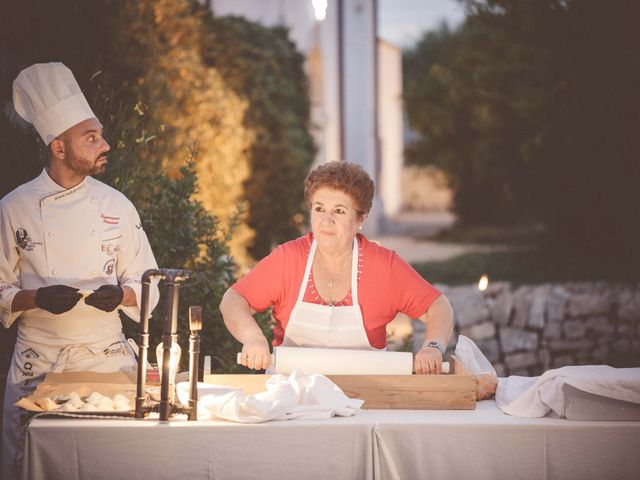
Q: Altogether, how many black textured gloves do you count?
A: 2